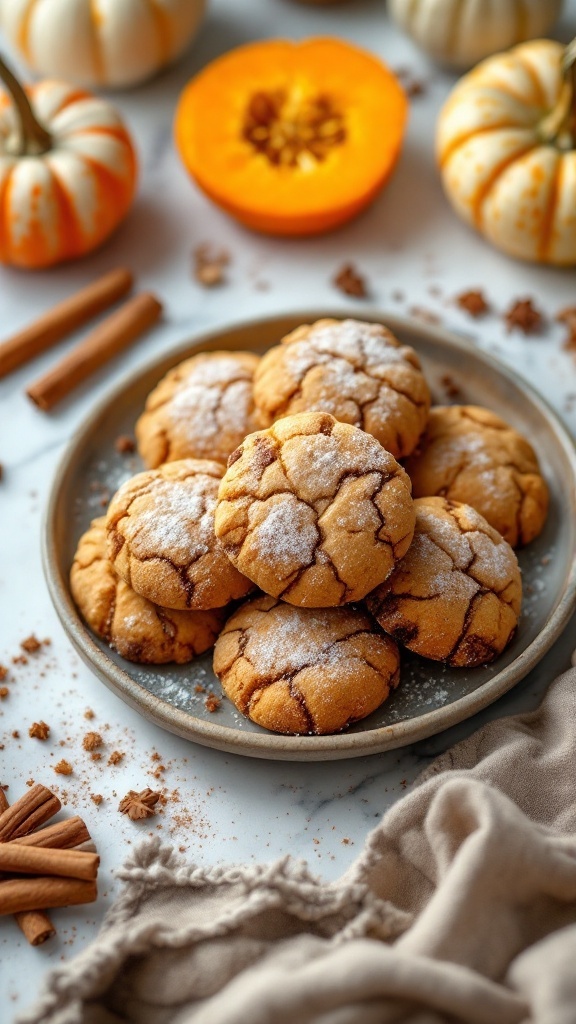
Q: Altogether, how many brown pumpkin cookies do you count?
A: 8